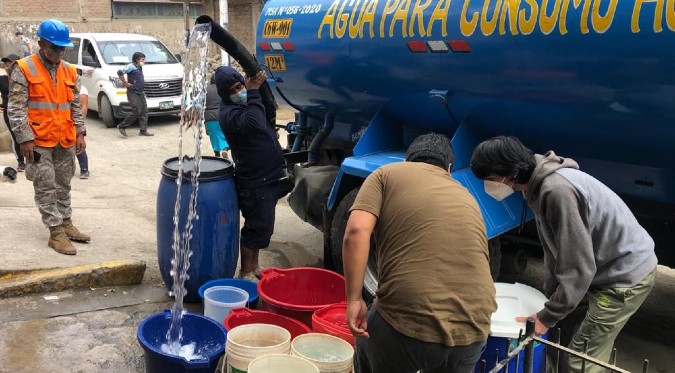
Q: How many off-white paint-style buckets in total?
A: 3